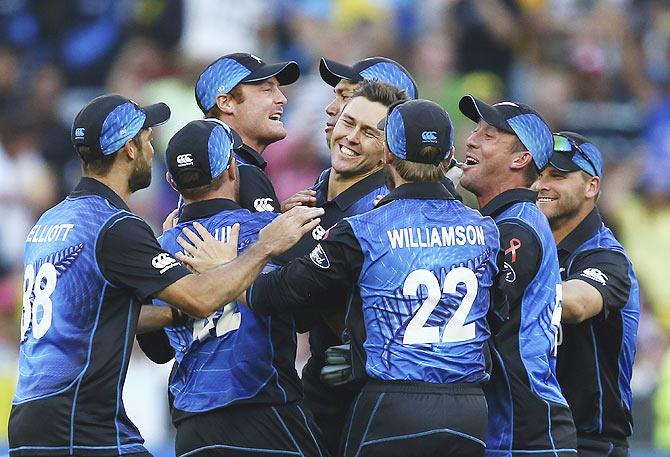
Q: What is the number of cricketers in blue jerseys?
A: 8